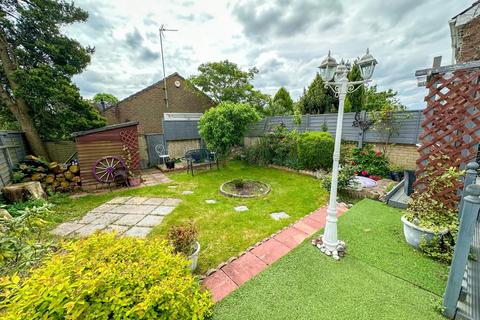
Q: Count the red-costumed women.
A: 0